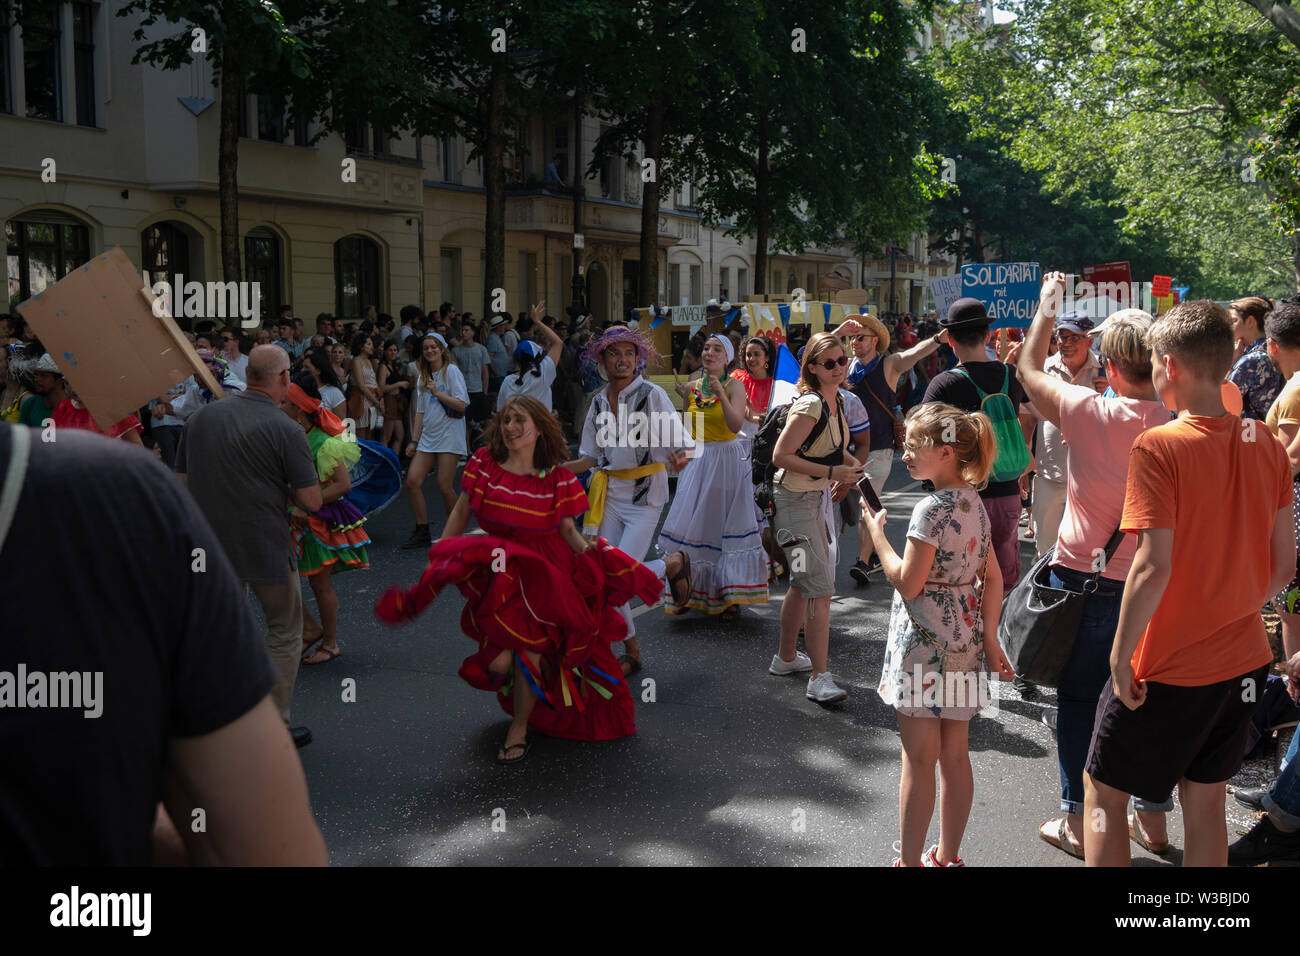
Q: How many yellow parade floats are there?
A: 1